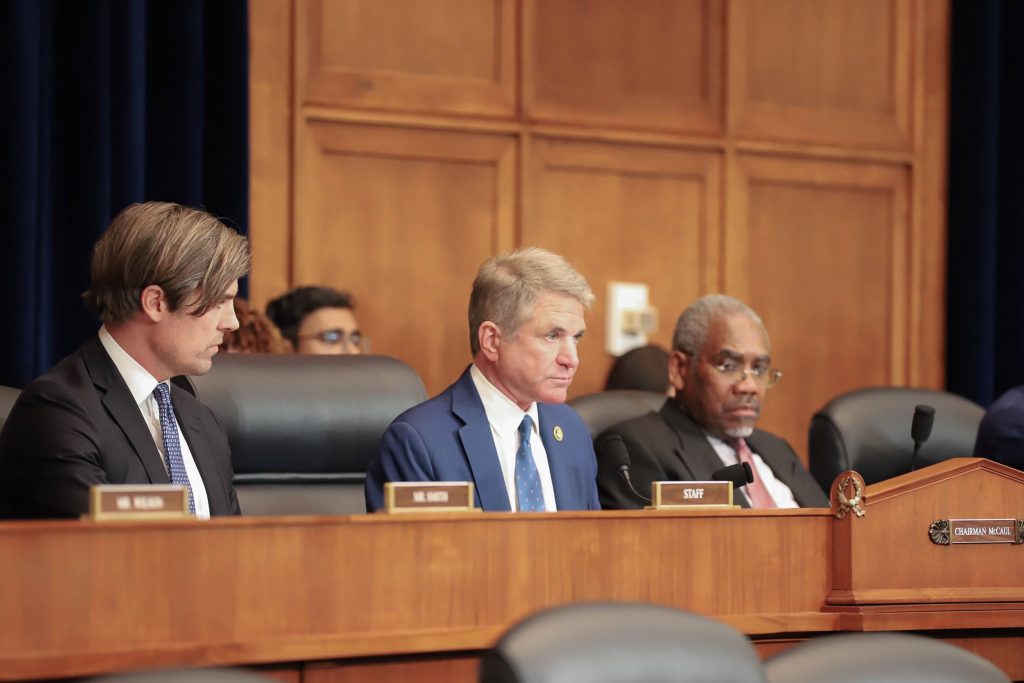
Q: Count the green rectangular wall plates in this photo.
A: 0